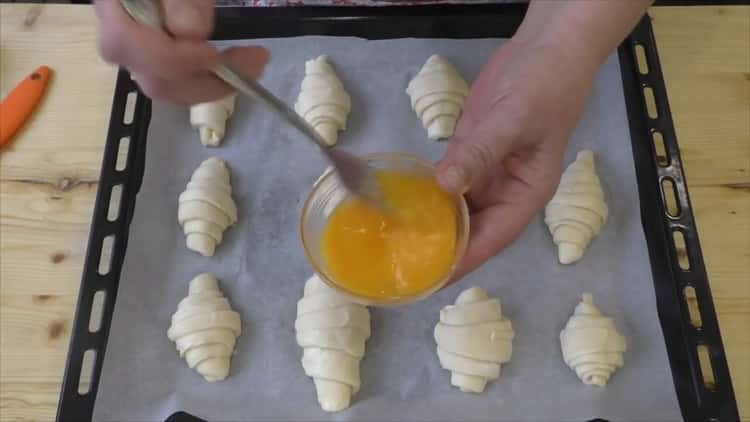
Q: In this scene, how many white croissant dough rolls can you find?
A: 9